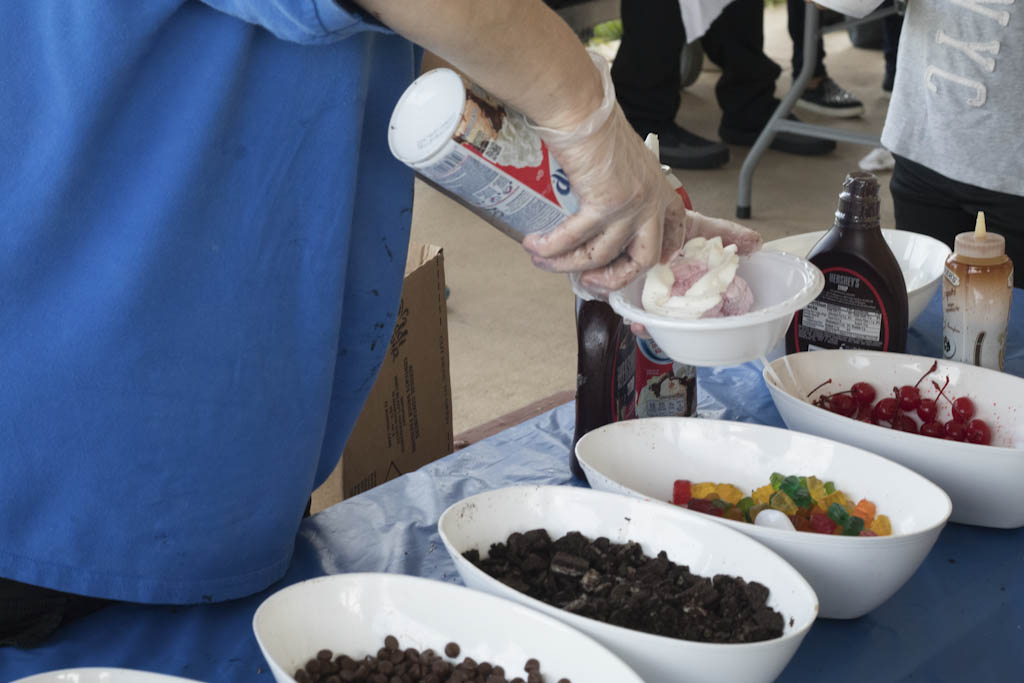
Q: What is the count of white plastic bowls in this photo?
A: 7